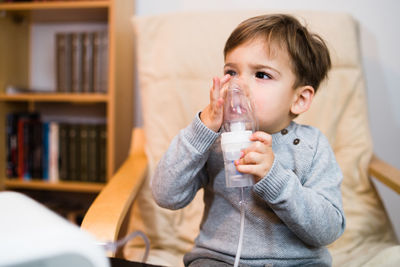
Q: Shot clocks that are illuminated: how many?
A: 0